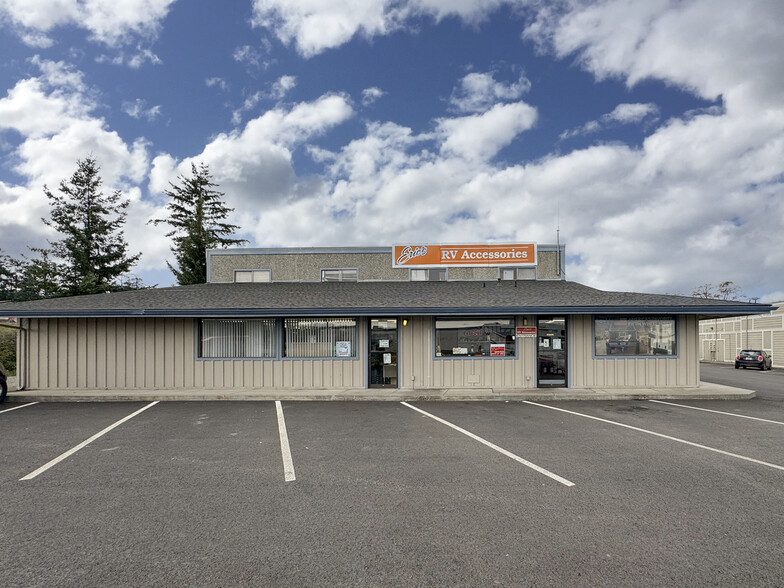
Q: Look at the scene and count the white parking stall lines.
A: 6